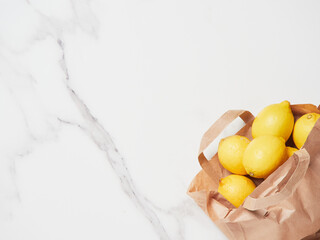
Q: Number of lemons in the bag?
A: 6